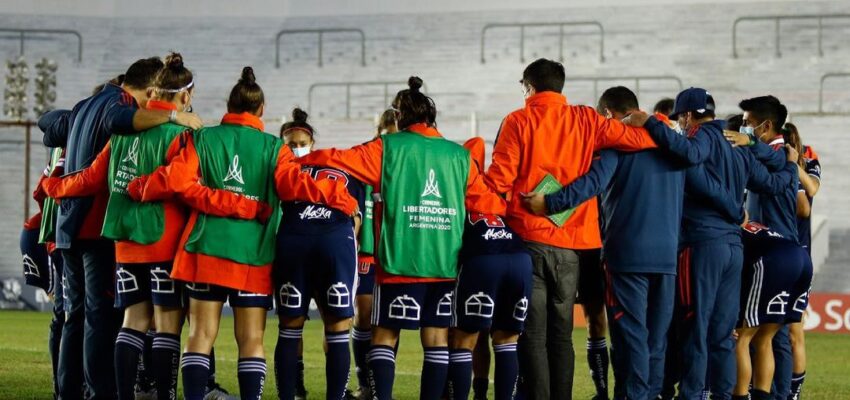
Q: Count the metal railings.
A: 7